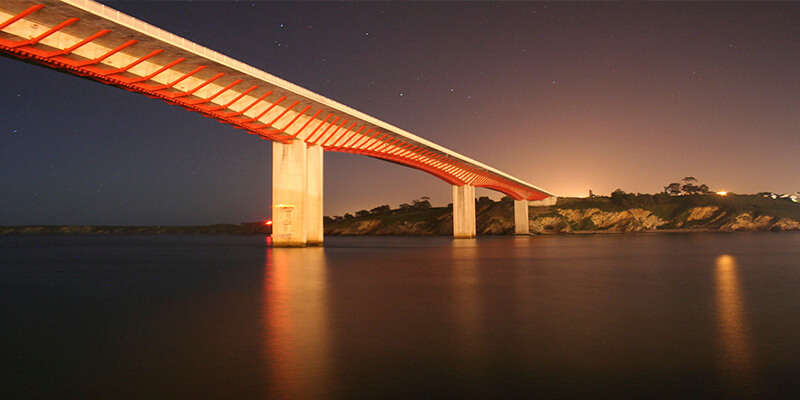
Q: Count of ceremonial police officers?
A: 0